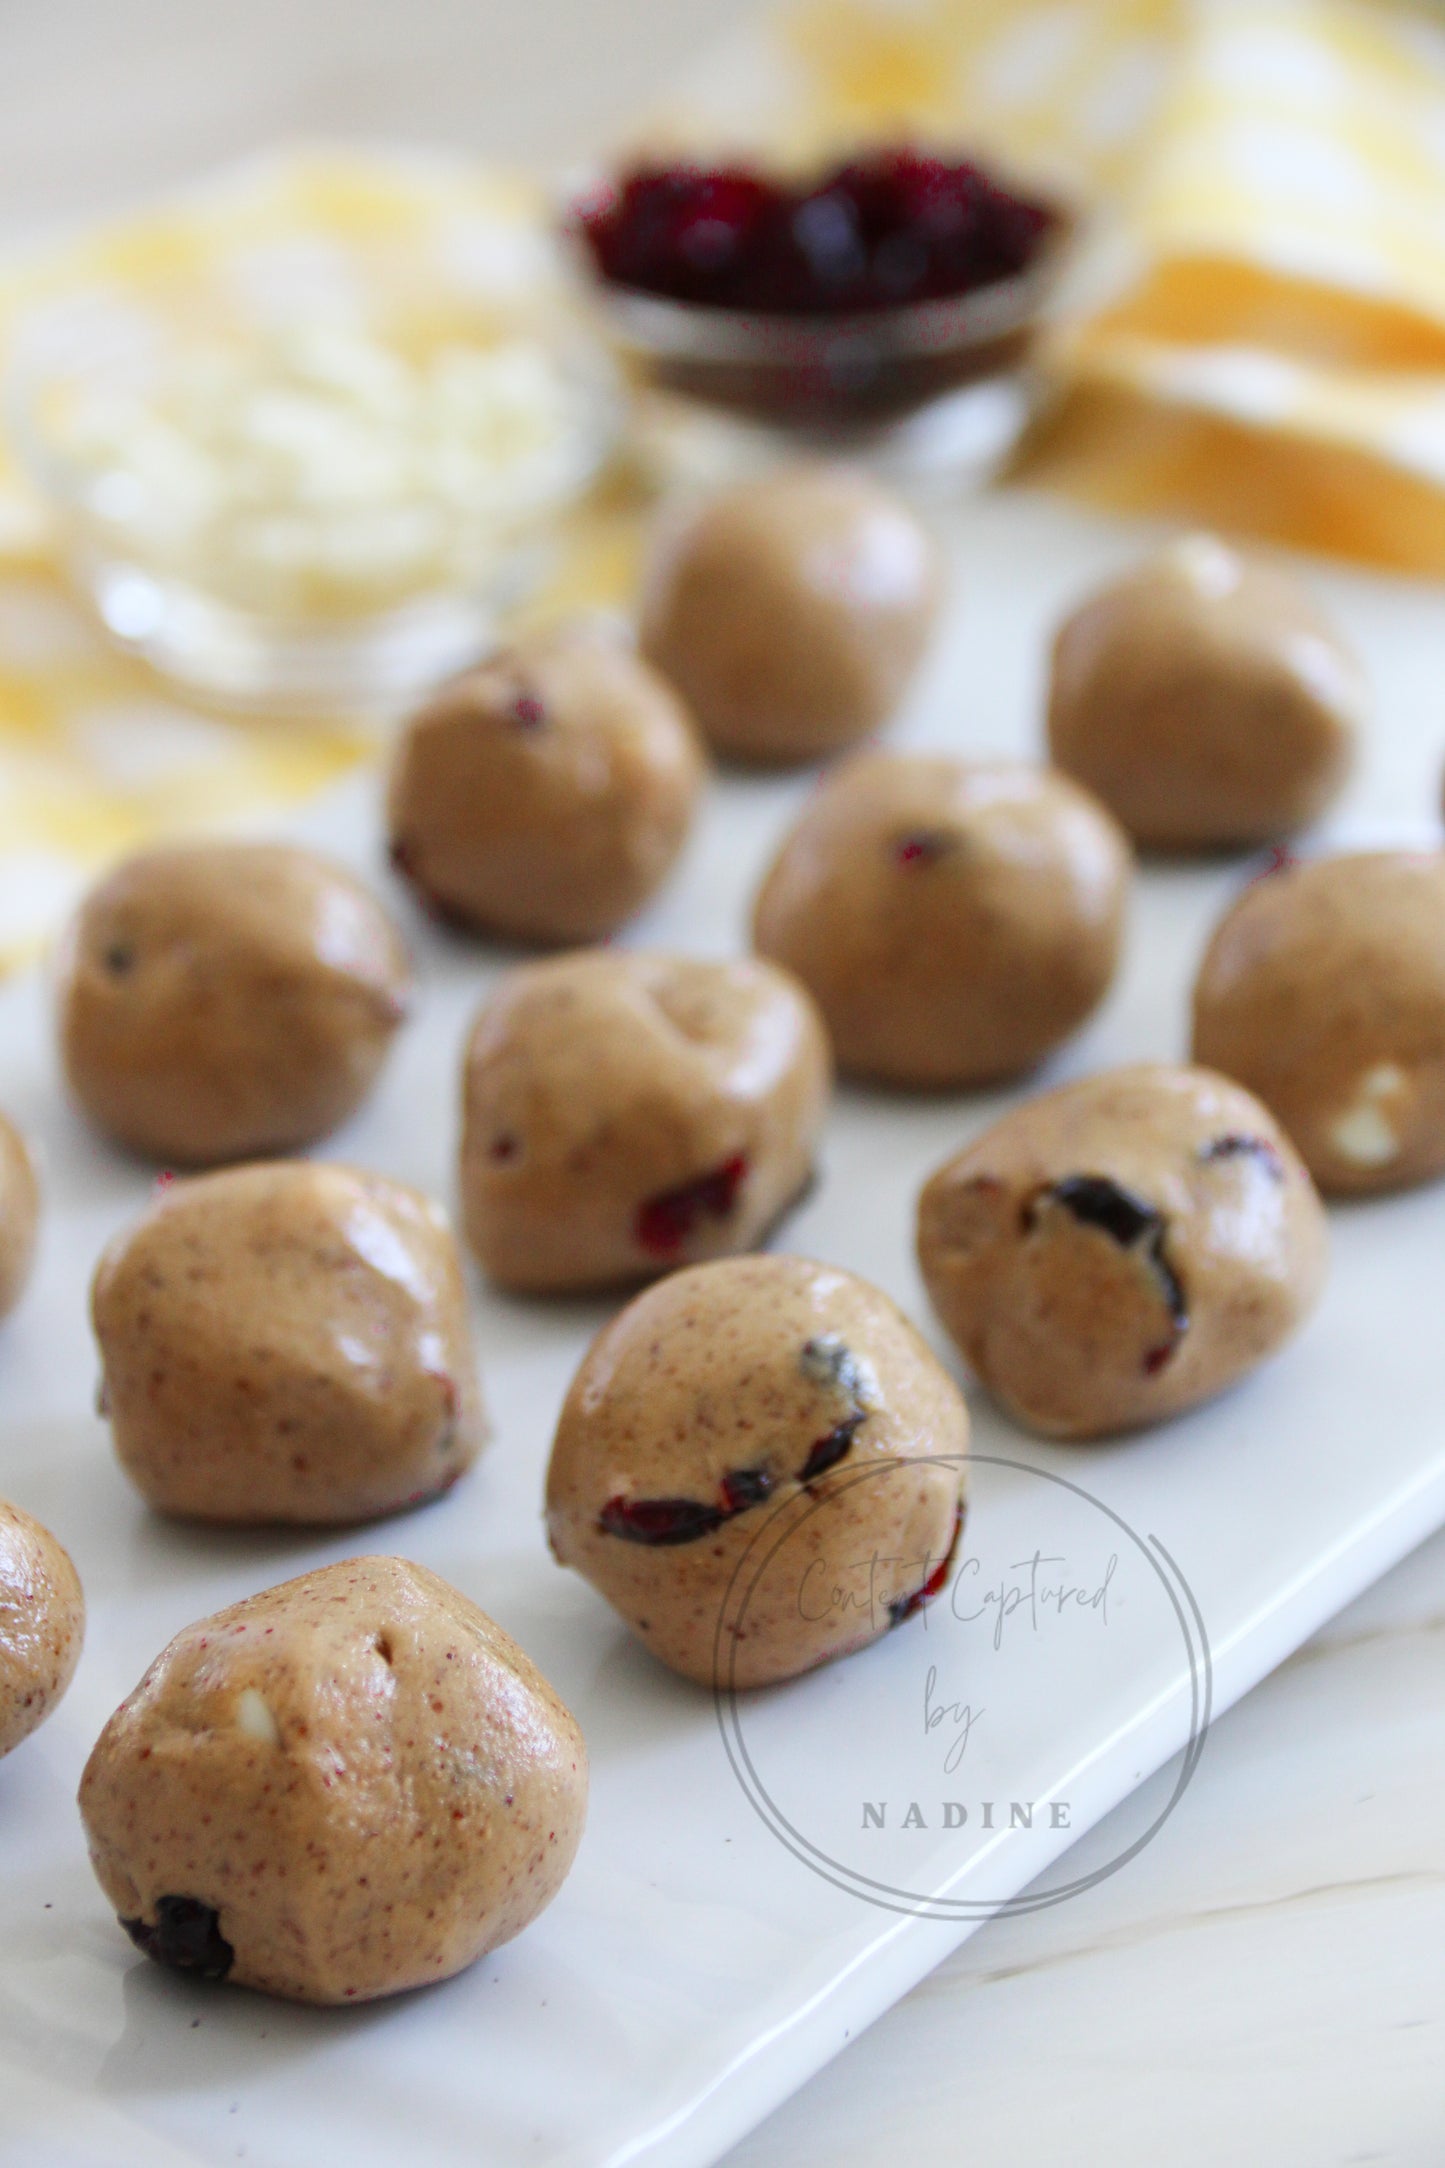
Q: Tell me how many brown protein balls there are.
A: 13